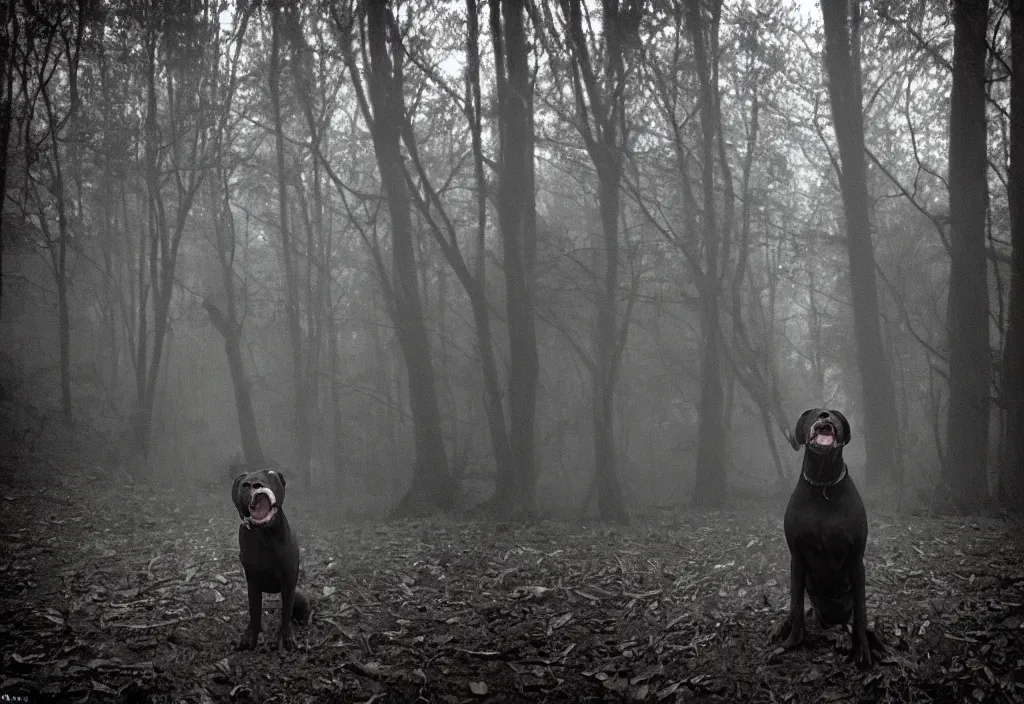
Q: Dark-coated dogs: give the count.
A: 2